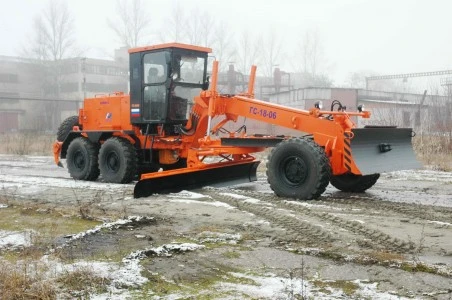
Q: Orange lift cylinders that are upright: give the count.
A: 2